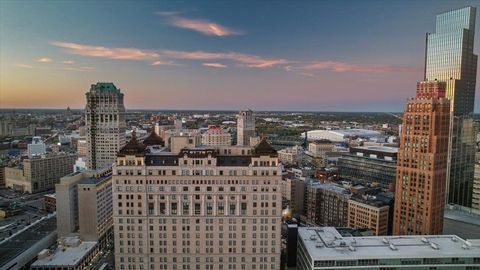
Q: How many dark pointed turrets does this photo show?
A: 3